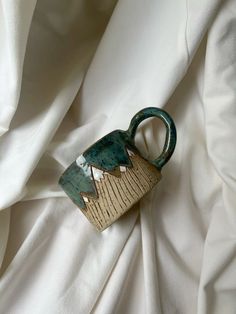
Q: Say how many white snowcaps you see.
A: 4